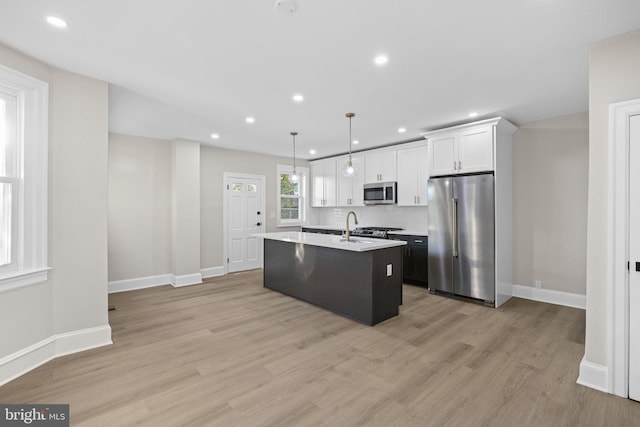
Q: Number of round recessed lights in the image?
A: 9